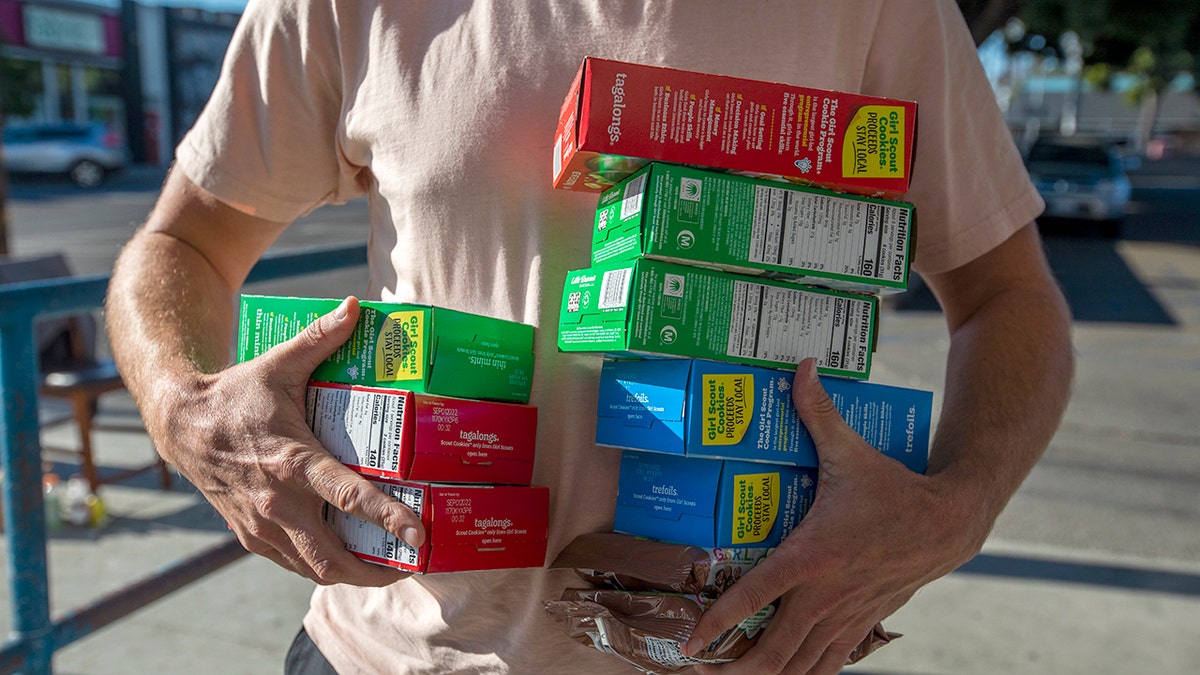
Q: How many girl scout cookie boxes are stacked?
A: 8